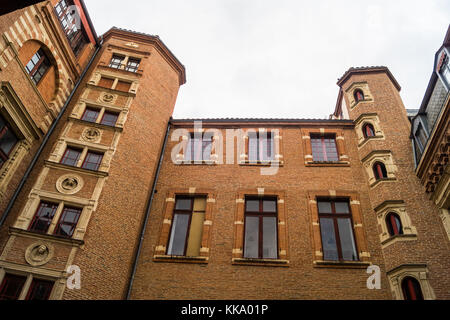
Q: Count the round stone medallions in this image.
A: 4